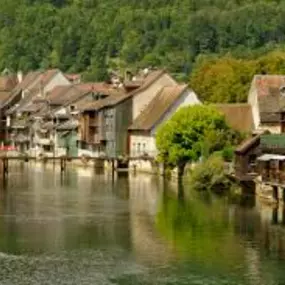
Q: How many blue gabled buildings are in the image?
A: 0